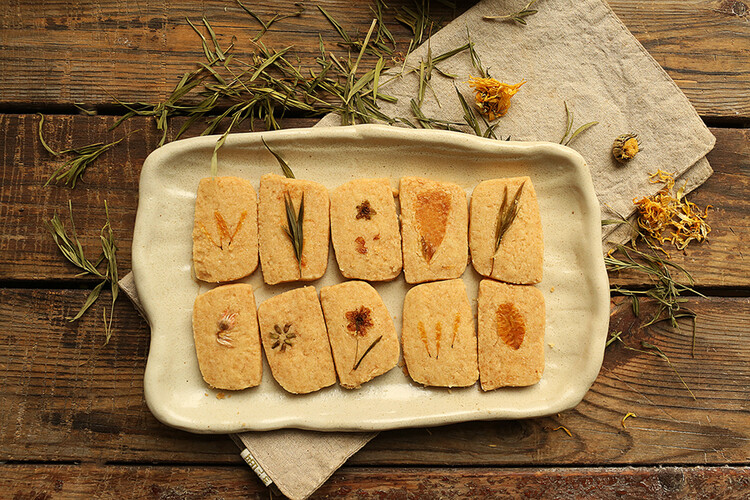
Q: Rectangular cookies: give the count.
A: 10